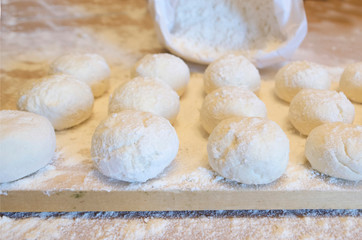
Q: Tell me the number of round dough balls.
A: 13